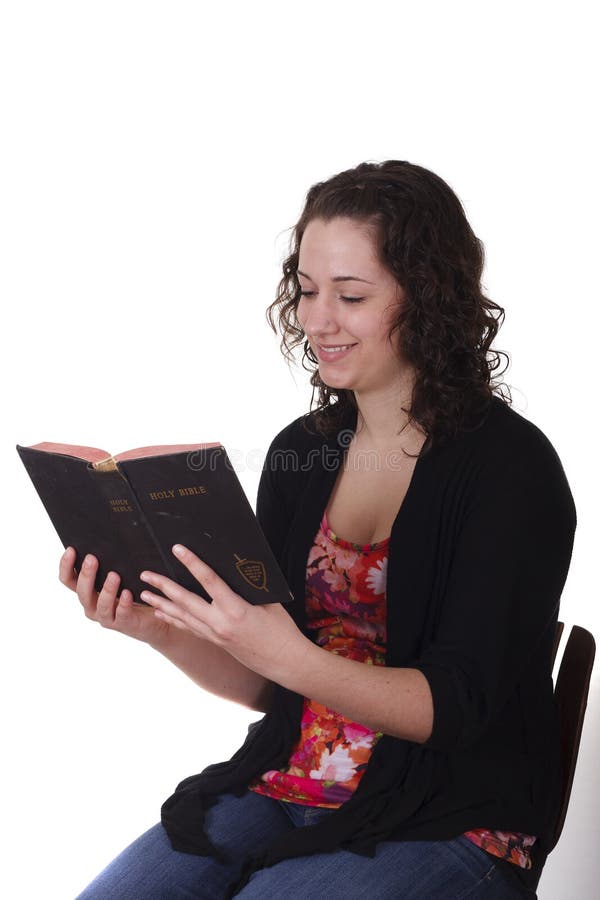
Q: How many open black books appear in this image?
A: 1